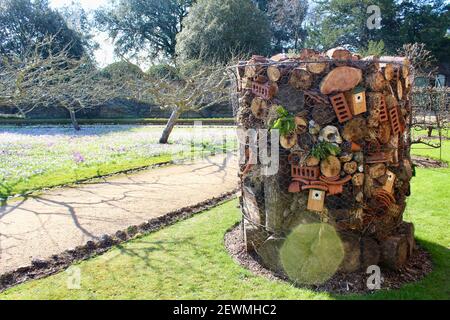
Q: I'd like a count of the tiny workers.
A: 0